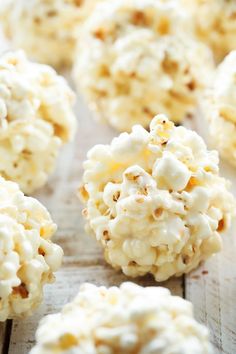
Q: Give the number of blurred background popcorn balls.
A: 5